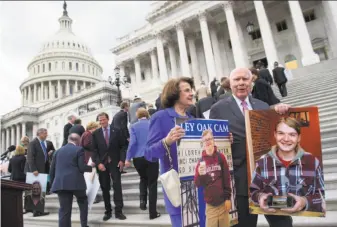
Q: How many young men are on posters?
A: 2